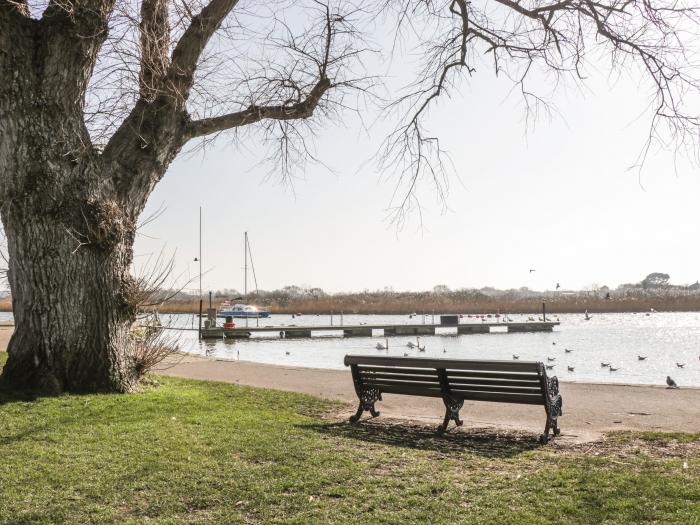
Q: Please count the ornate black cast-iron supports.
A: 3